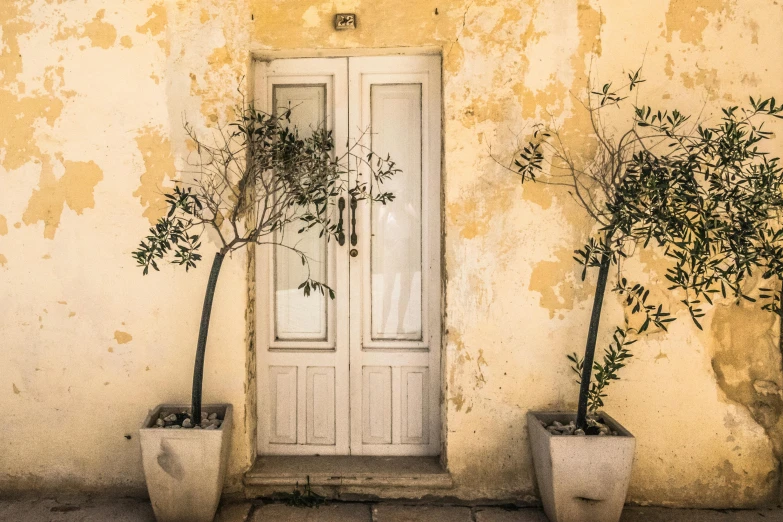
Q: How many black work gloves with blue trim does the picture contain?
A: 0